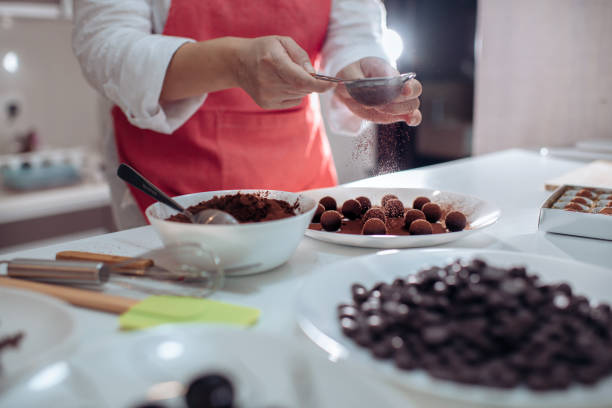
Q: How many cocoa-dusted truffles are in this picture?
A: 14